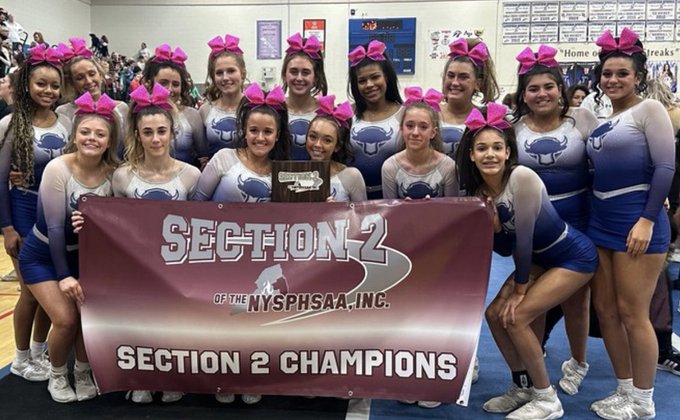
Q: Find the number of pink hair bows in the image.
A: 15